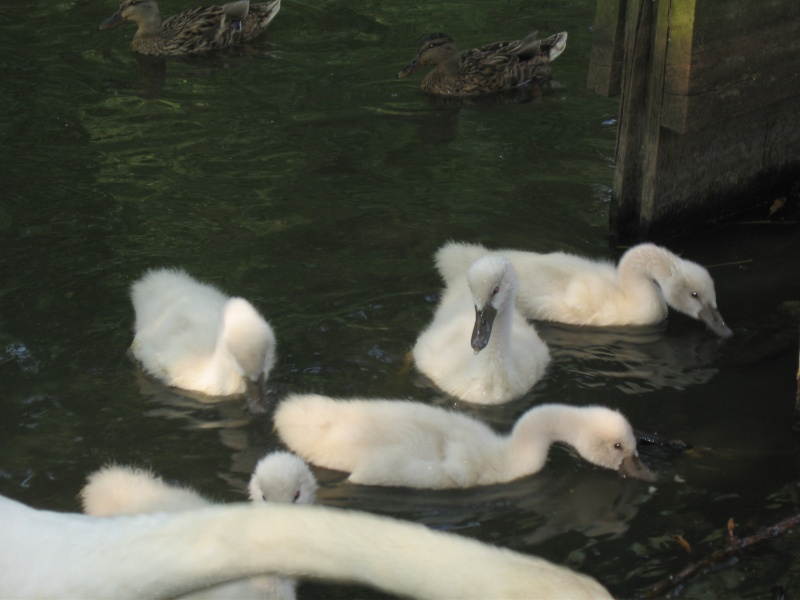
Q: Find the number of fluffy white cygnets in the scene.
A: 5